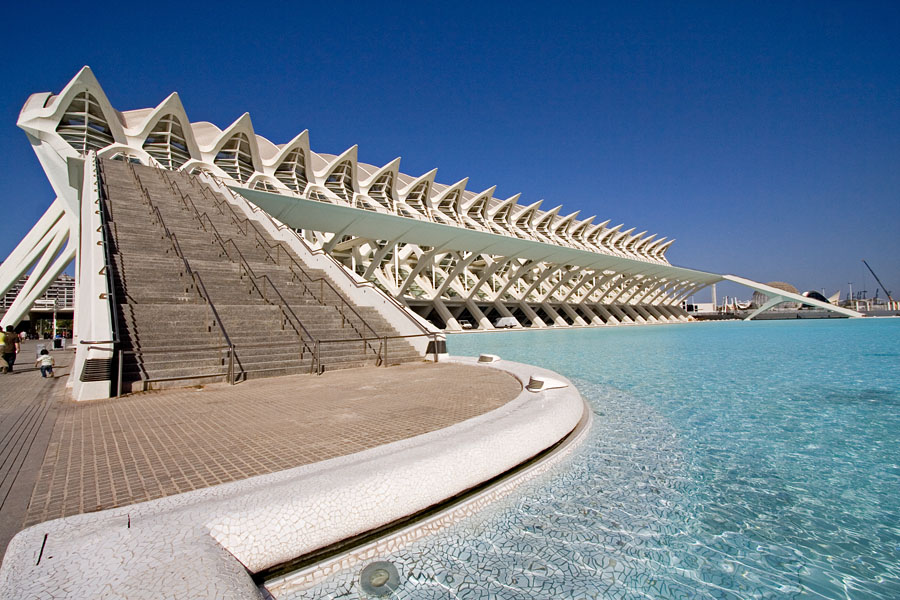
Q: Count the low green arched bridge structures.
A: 1